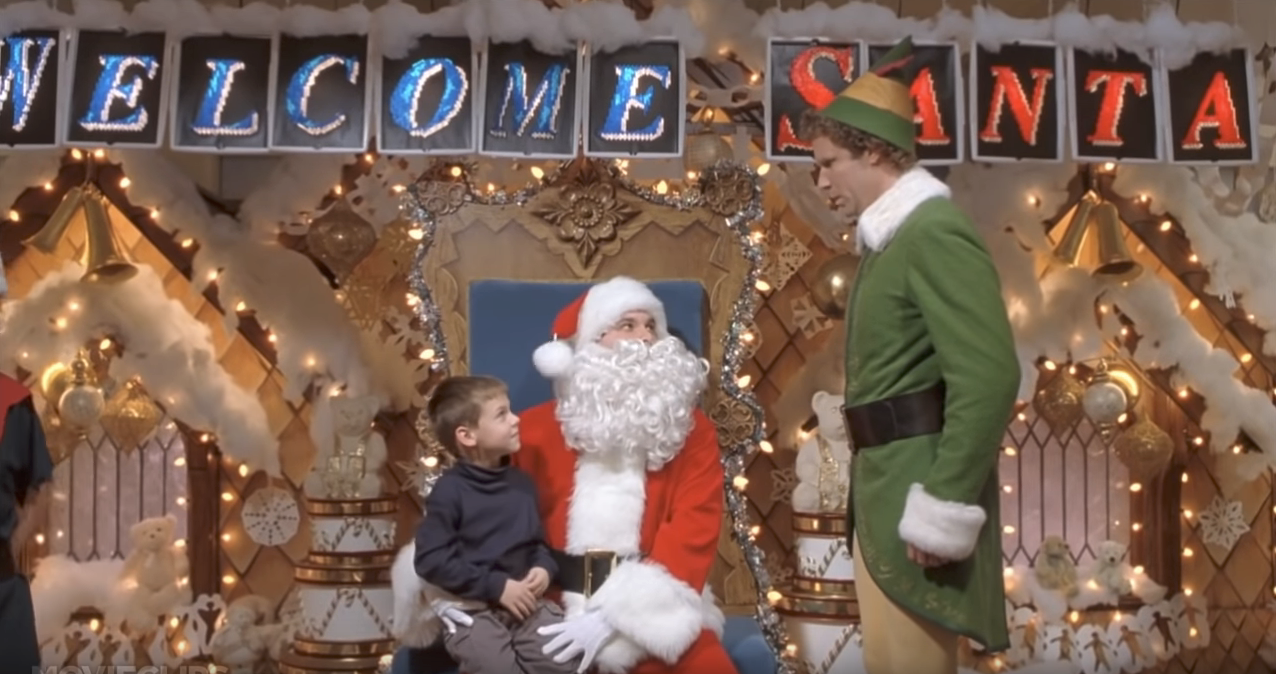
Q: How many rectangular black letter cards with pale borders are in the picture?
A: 12